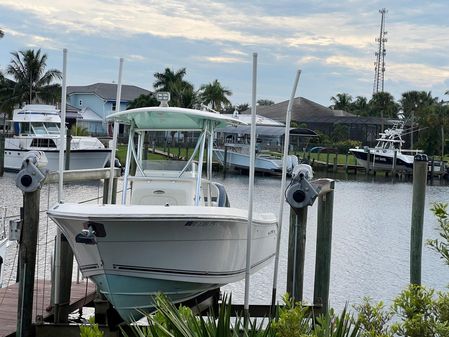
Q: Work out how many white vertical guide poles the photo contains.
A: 4